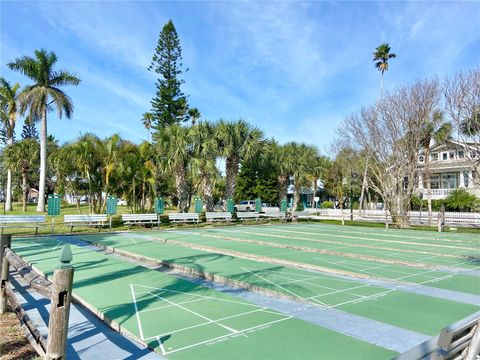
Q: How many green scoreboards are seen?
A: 7